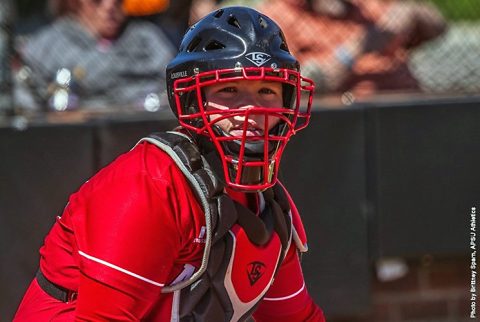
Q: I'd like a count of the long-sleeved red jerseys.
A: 1